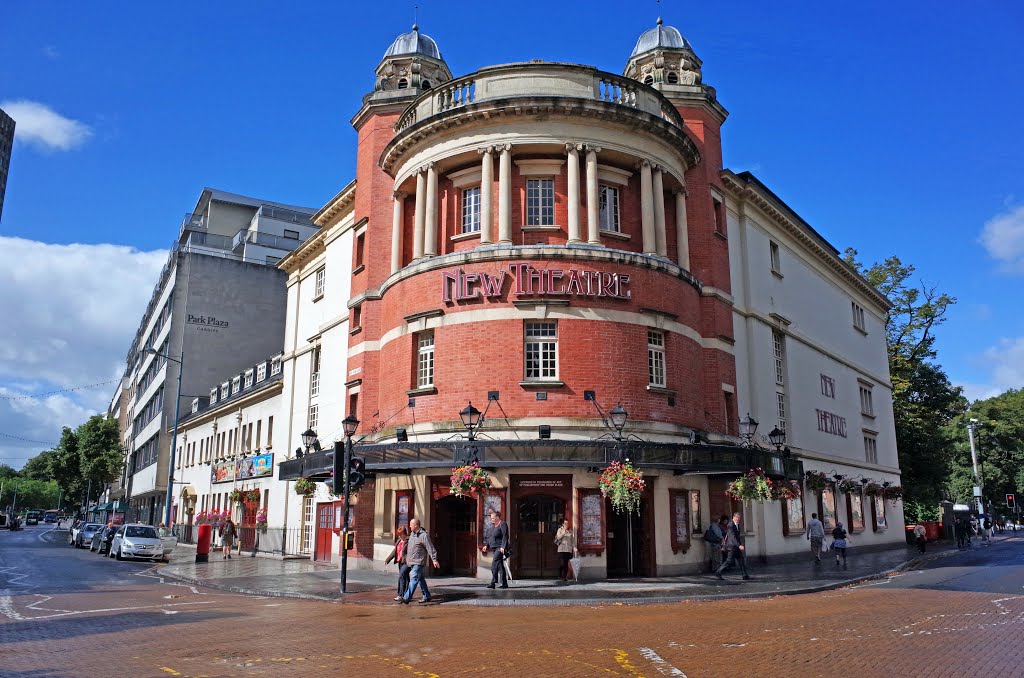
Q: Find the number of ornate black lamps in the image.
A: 6